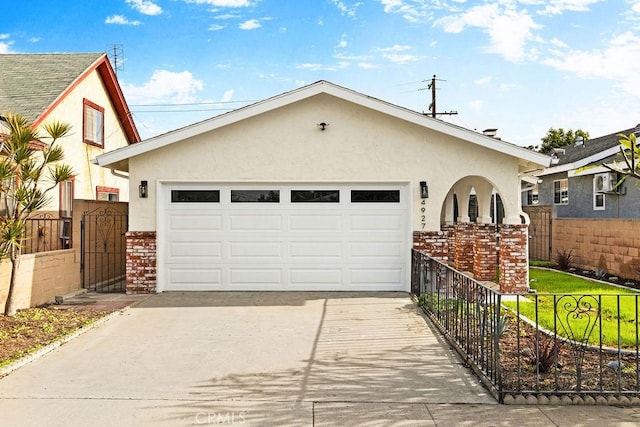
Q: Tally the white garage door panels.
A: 12